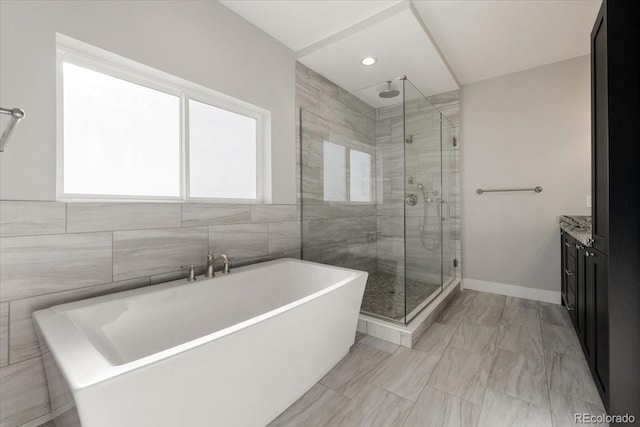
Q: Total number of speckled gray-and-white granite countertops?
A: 1